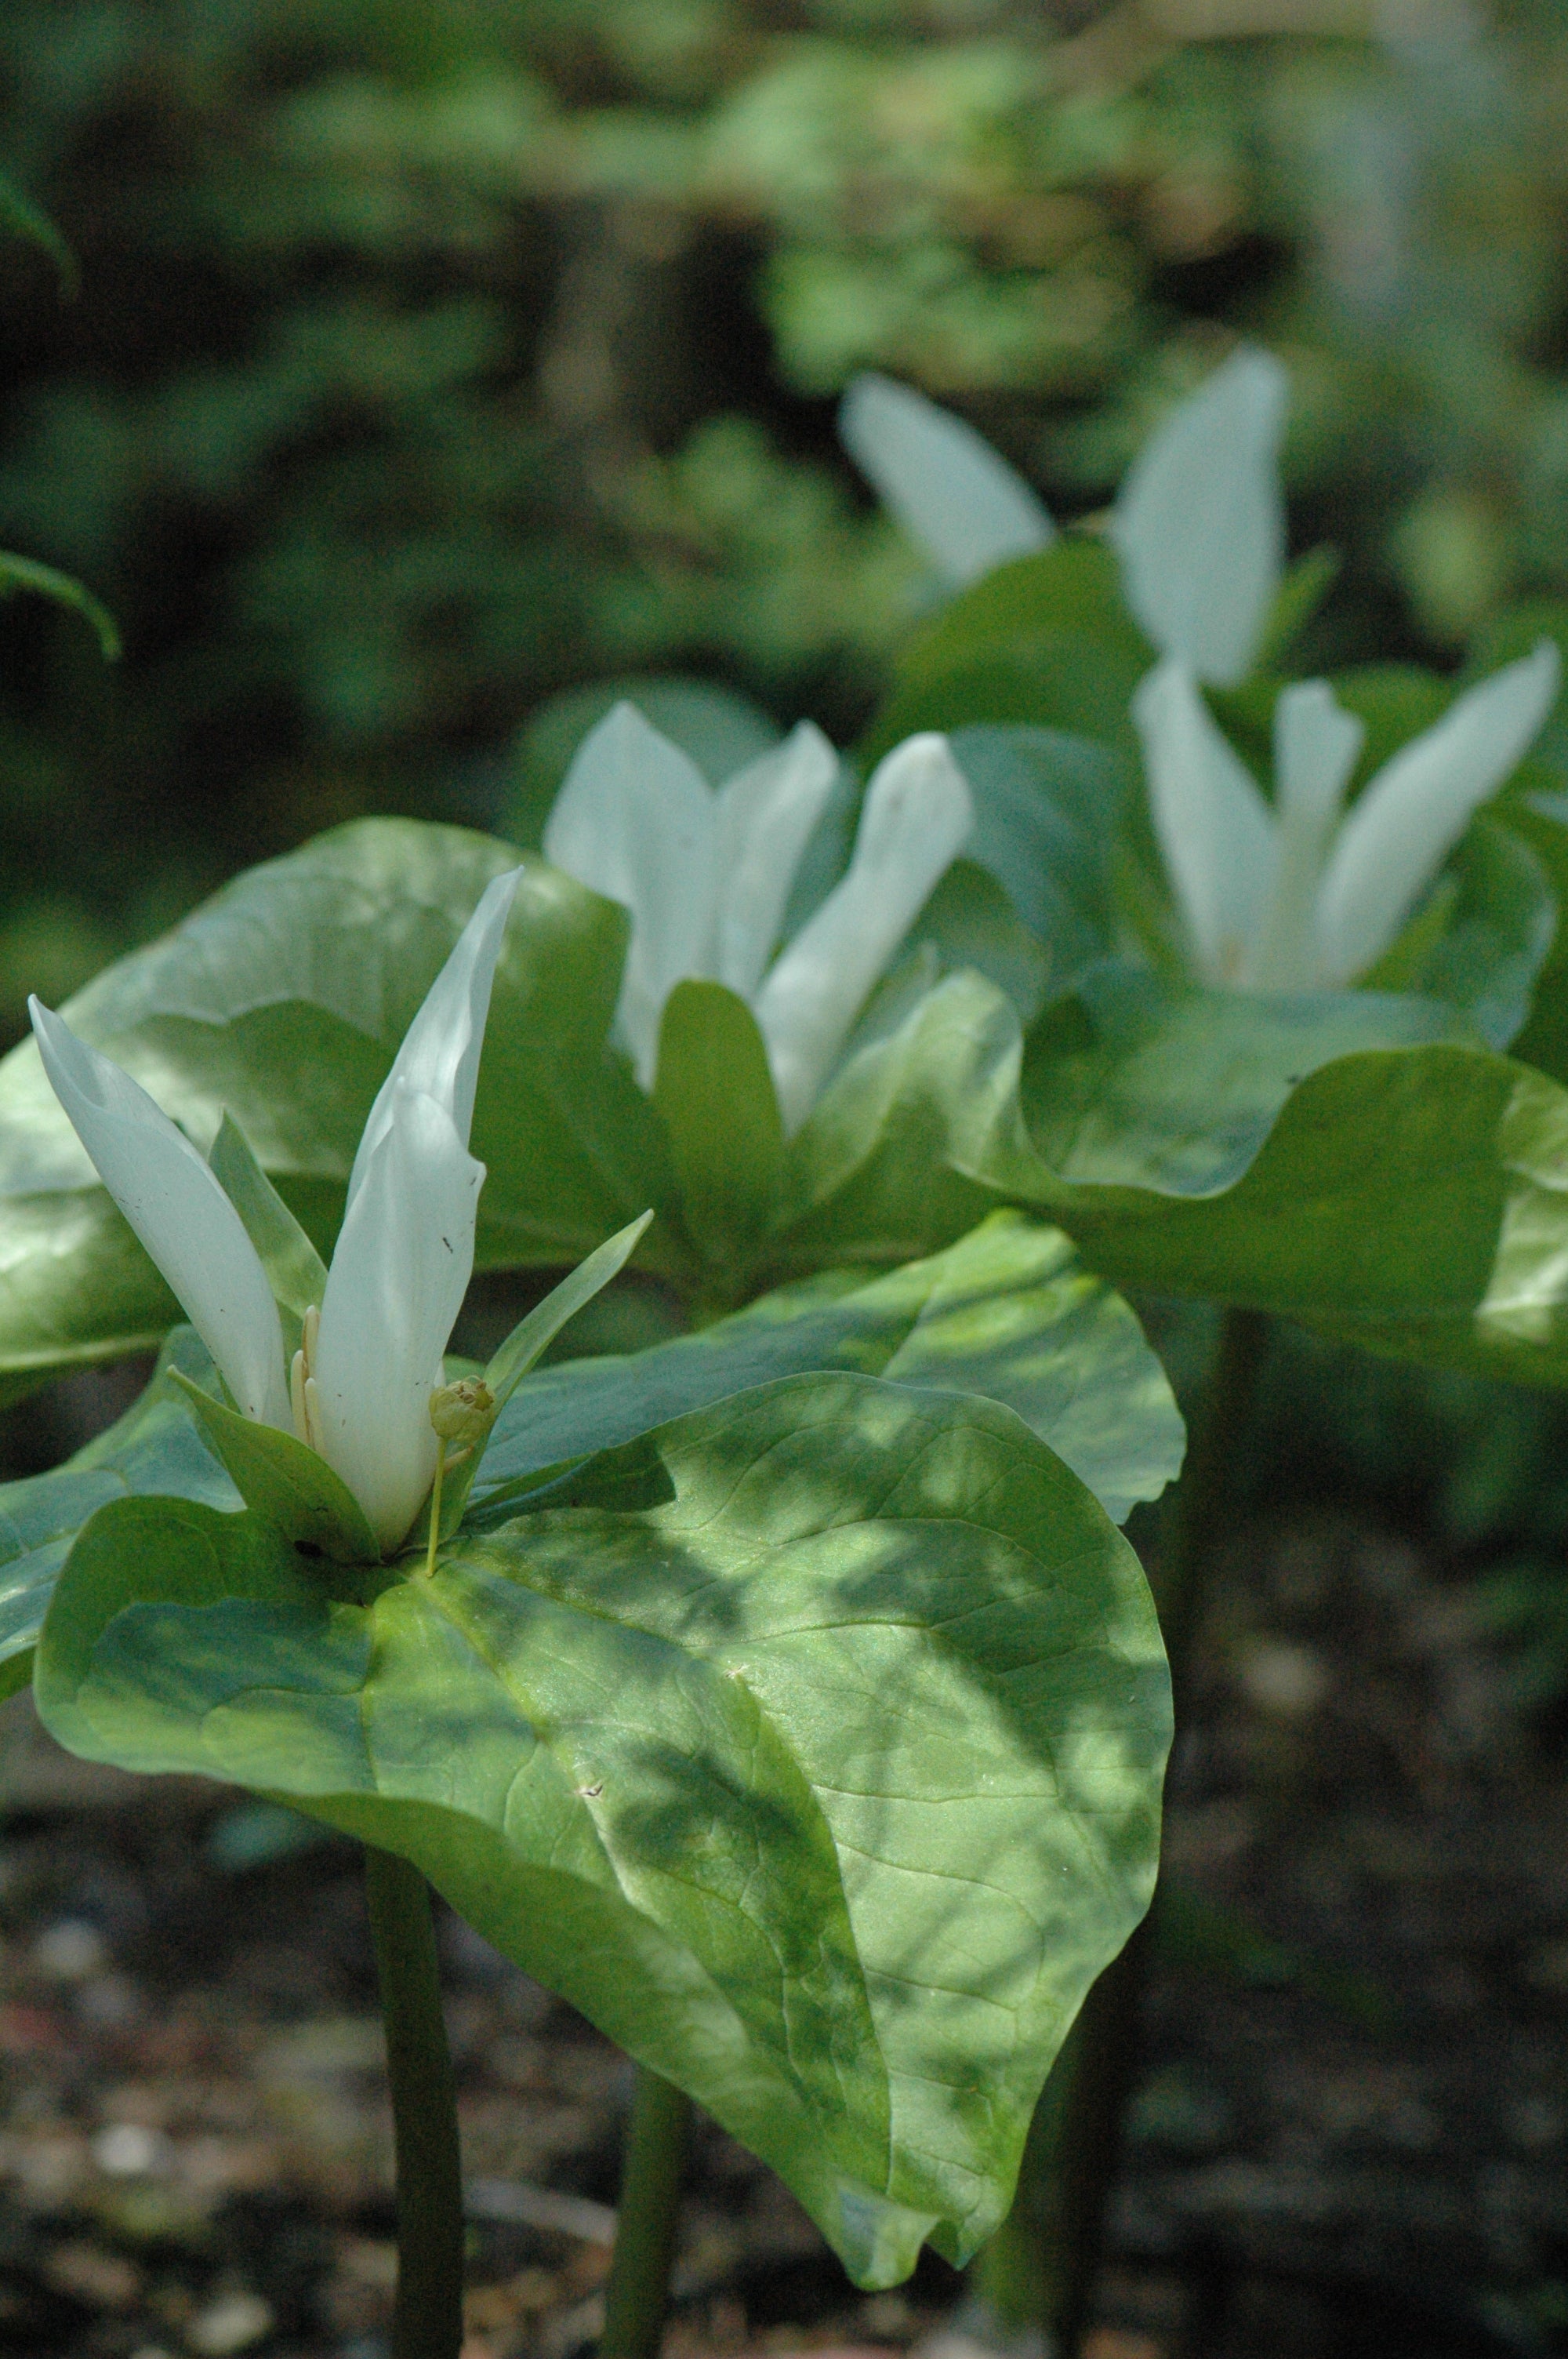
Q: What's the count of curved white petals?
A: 11